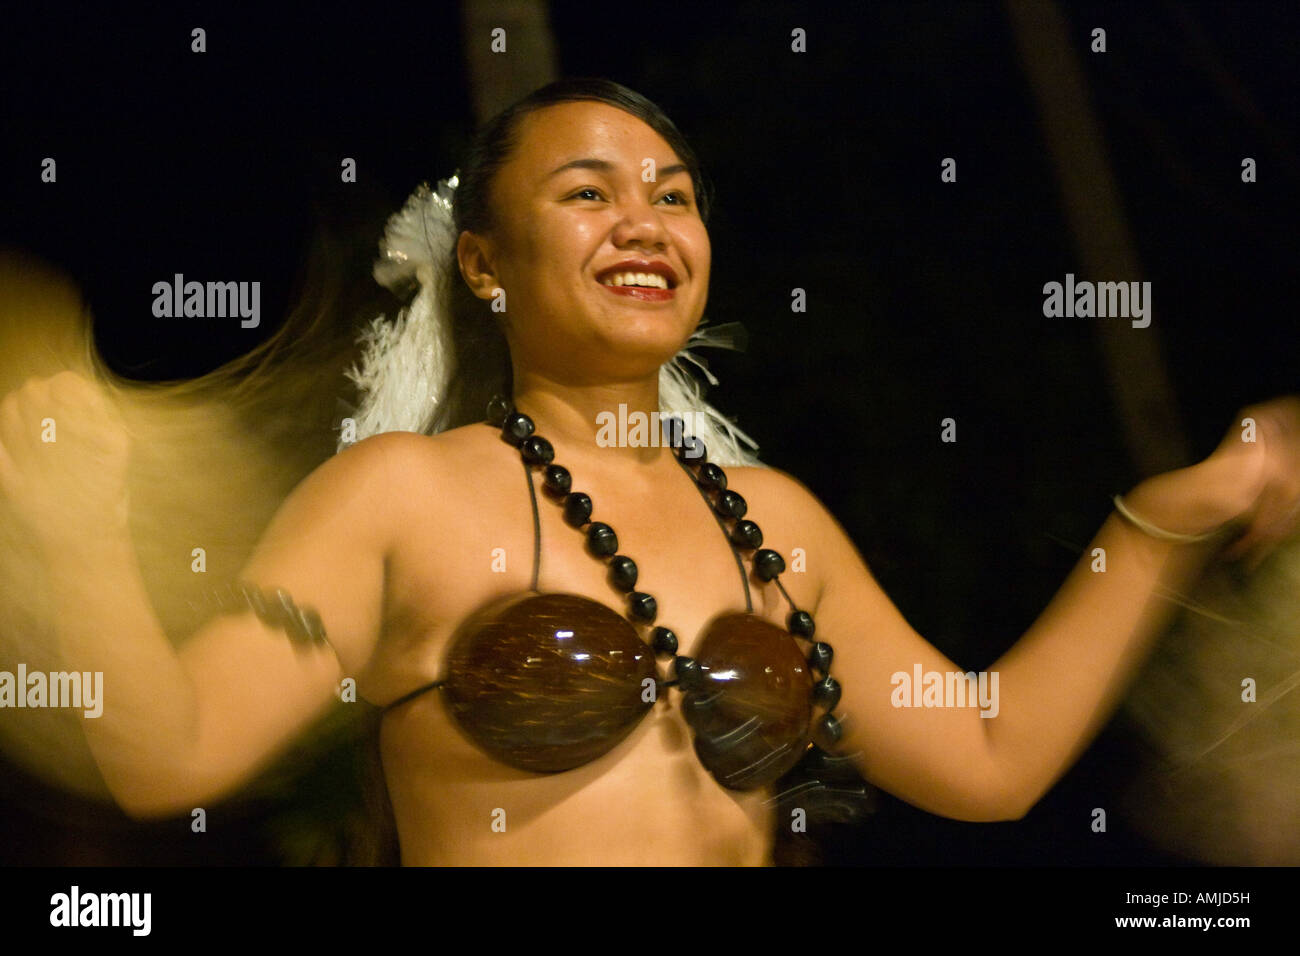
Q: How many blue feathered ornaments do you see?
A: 0